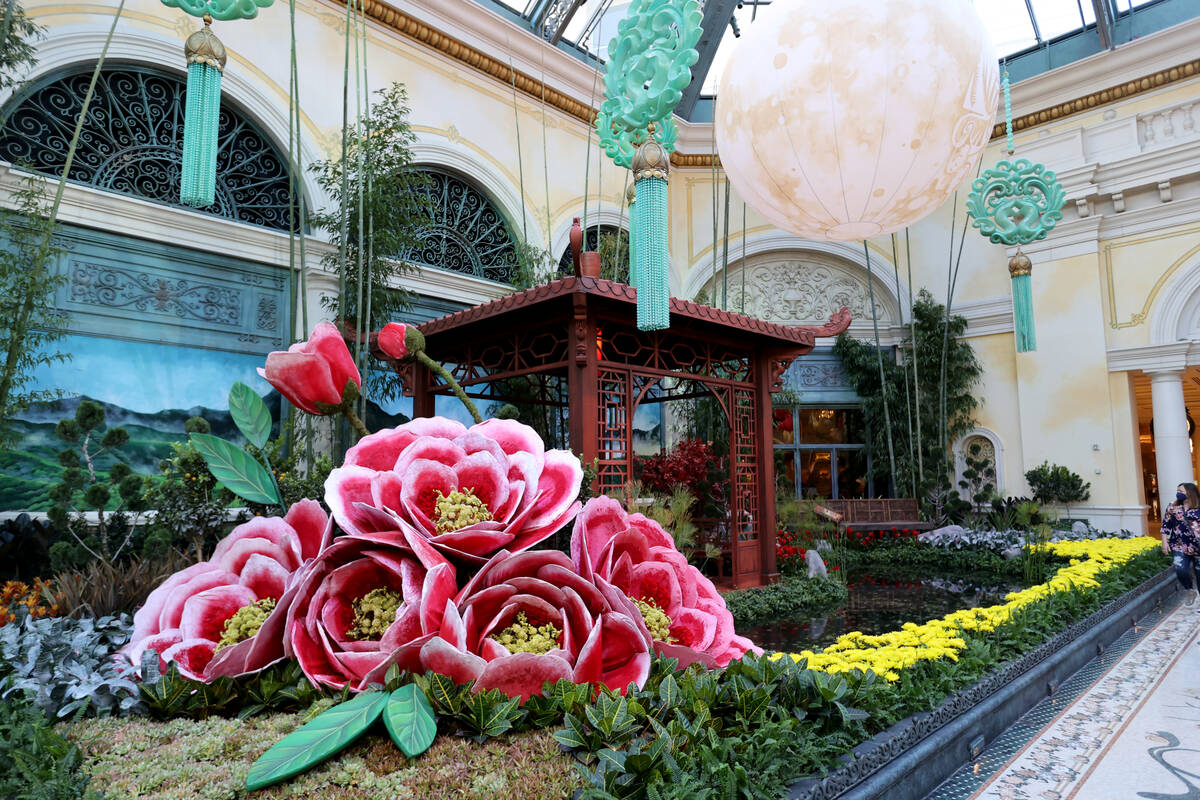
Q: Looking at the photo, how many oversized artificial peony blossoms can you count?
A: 5